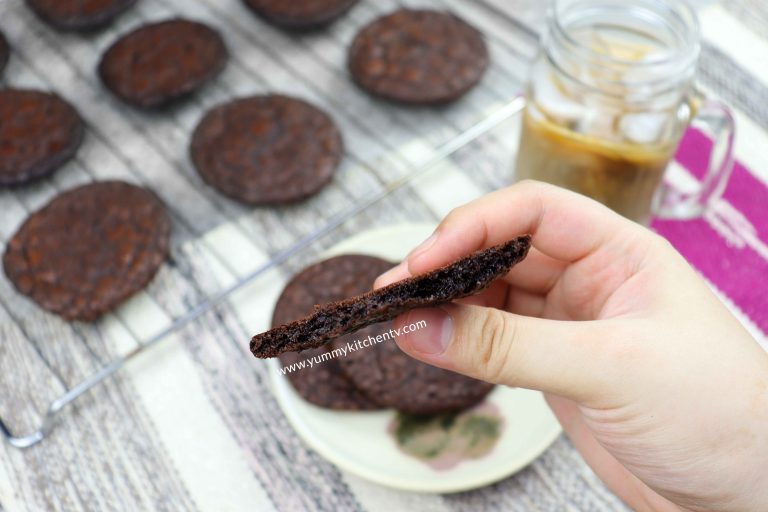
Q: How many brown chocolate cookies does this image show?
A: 11